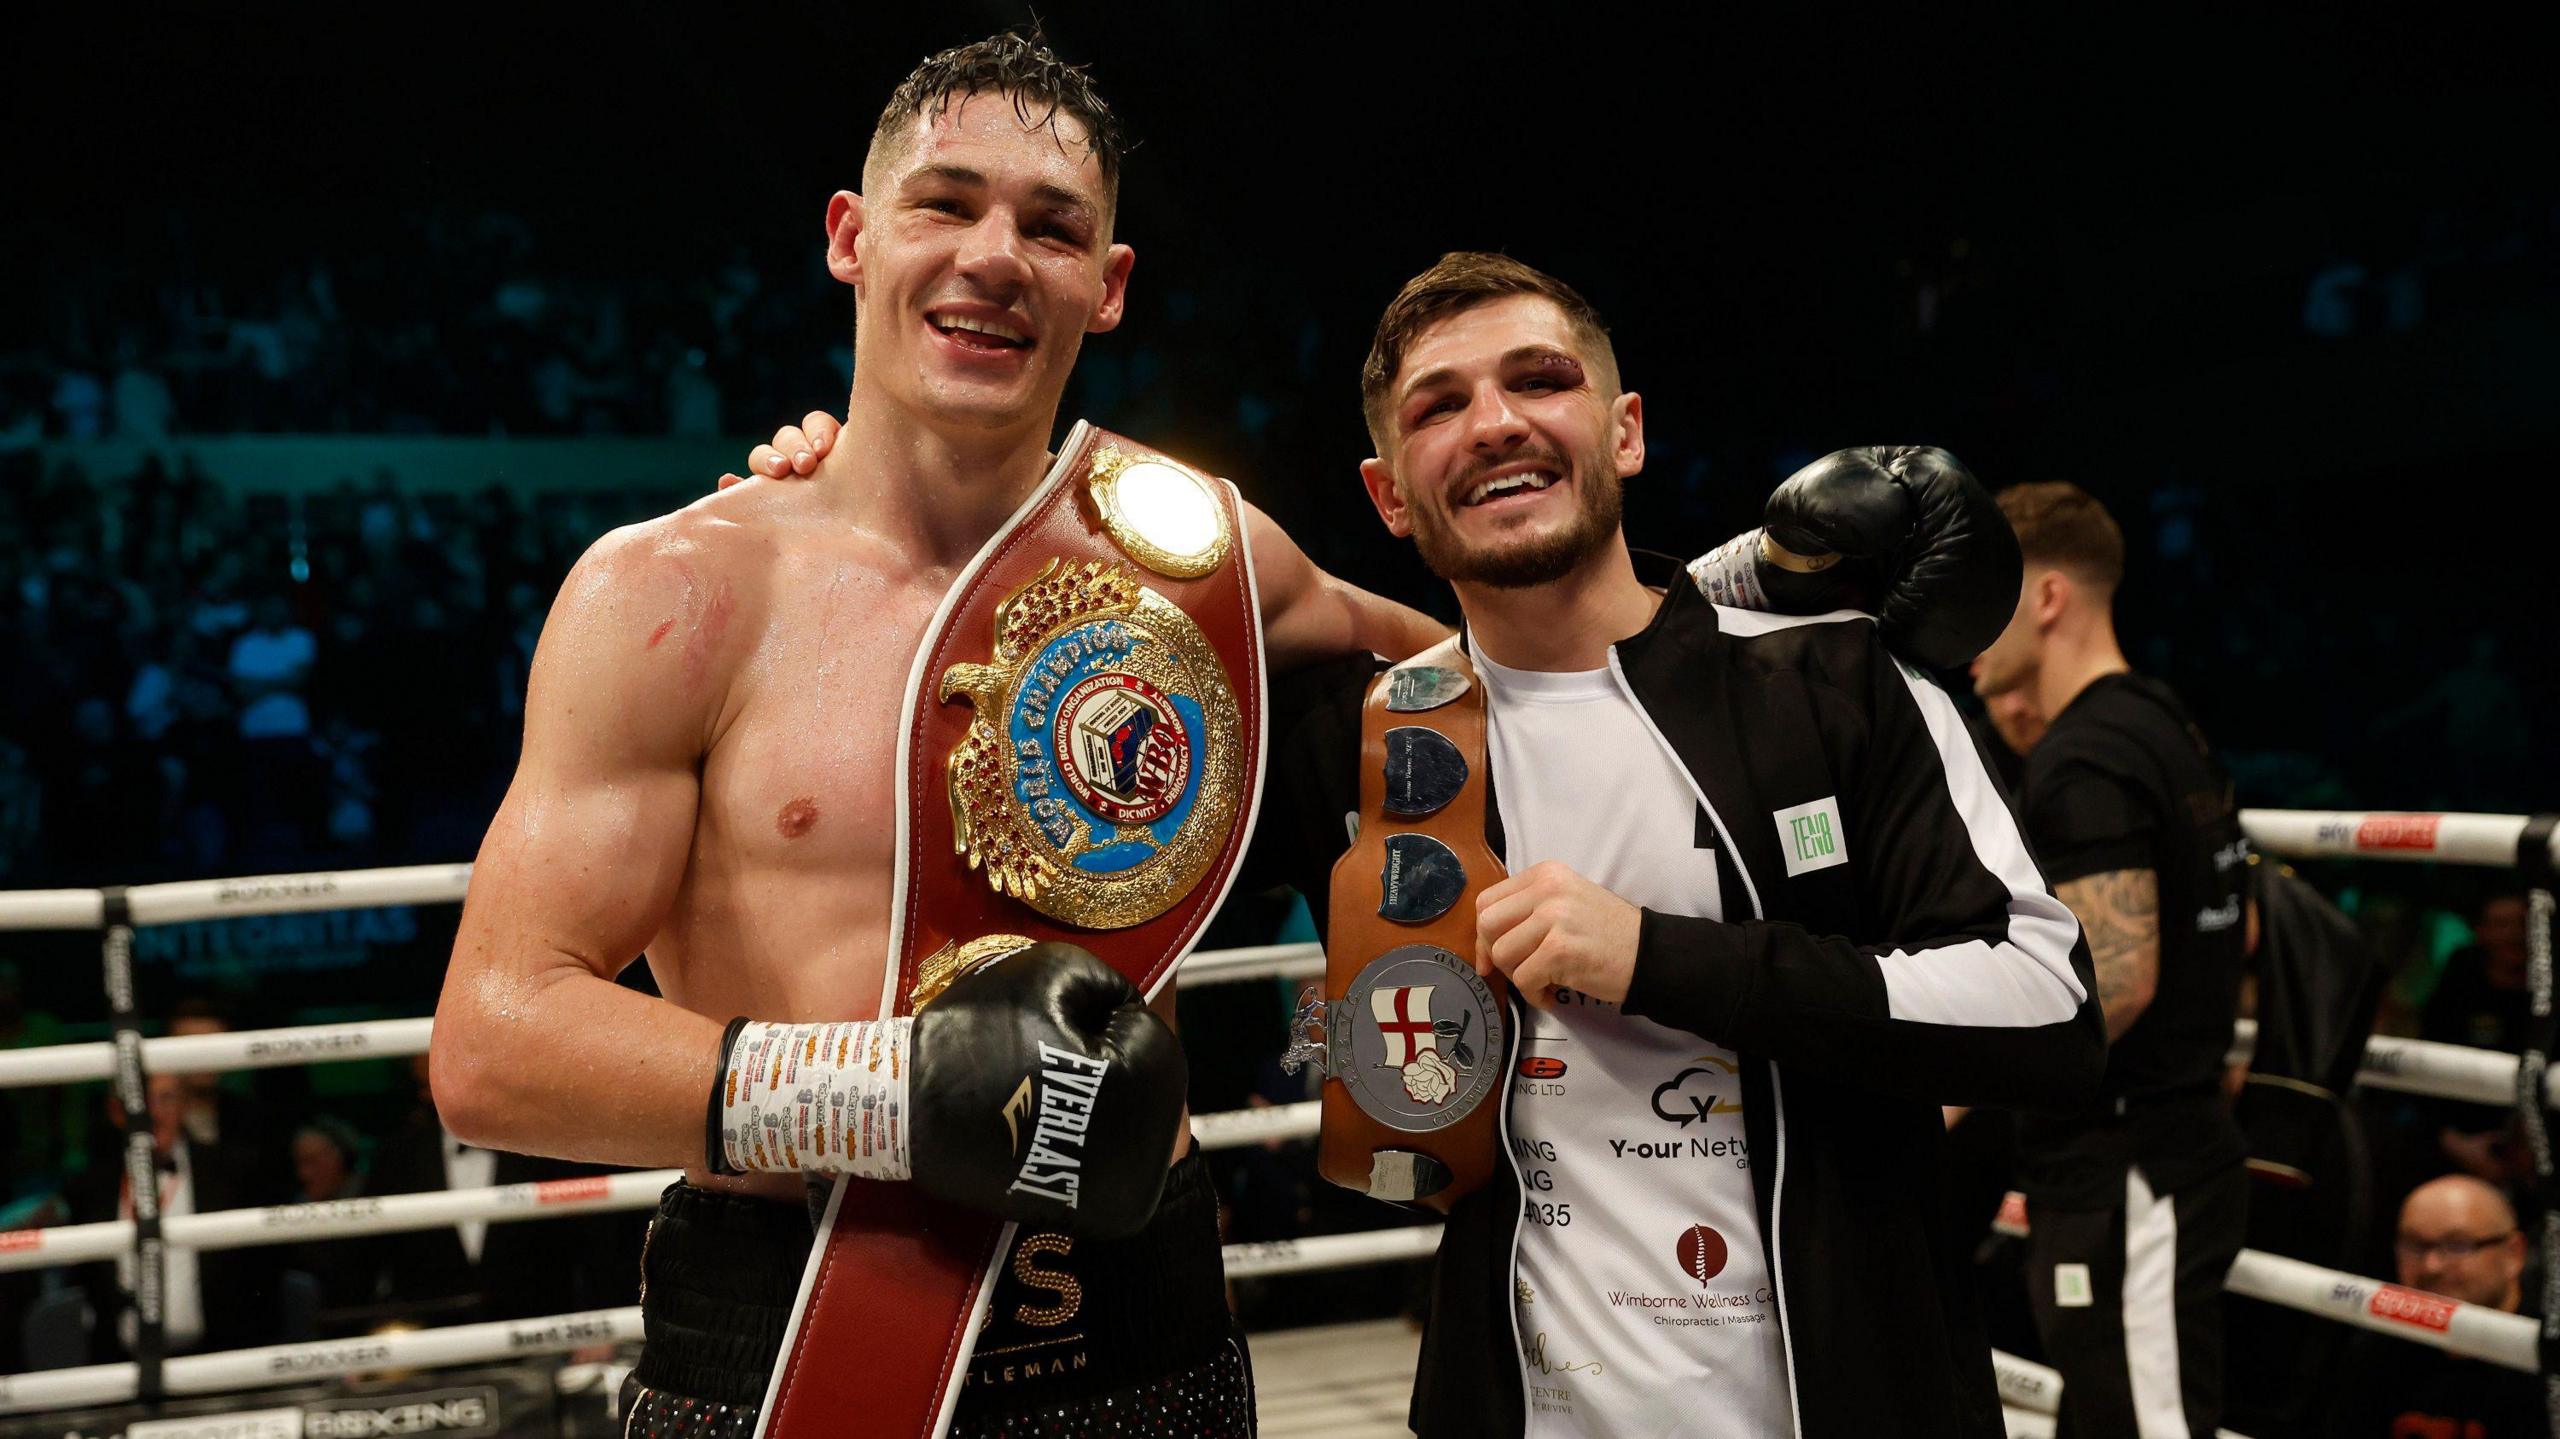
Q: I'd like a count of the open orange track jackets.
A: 0